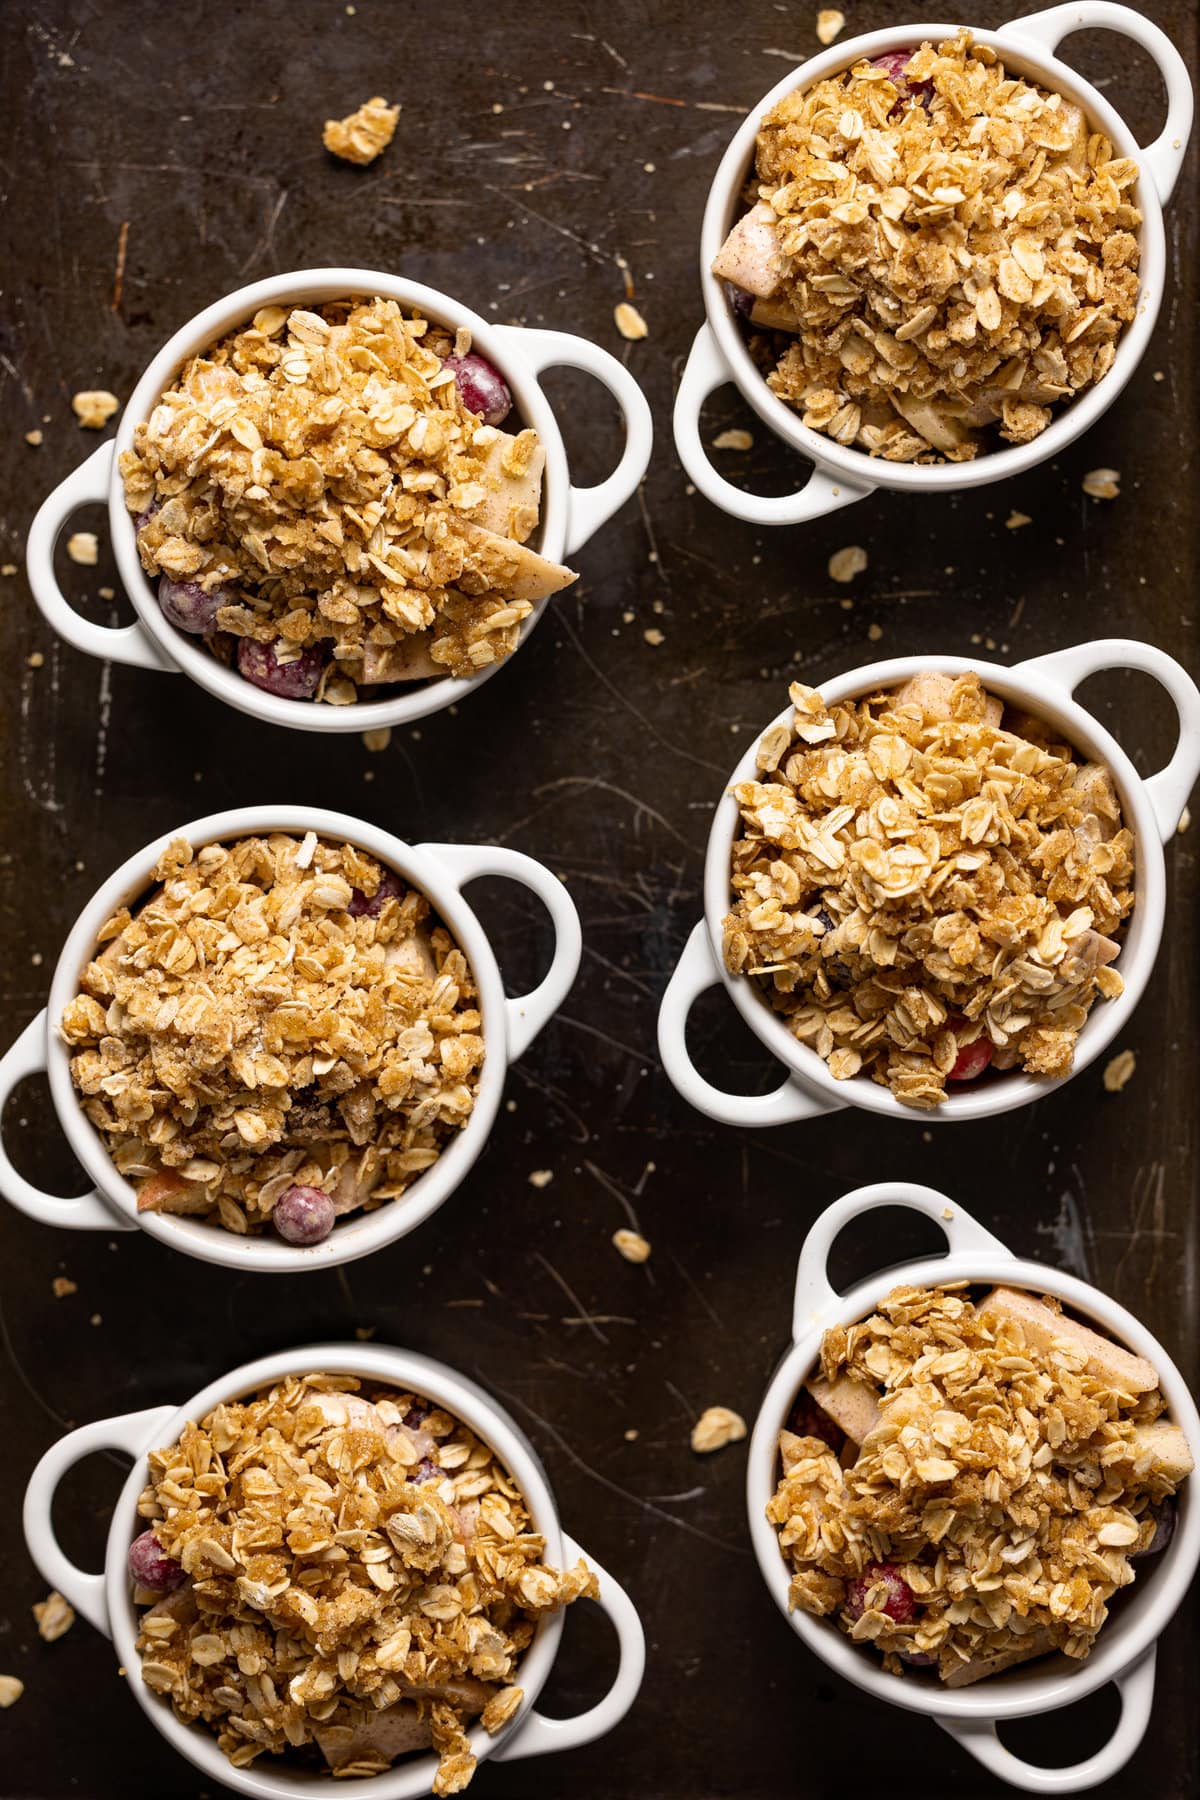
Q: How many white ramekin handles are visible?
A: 12